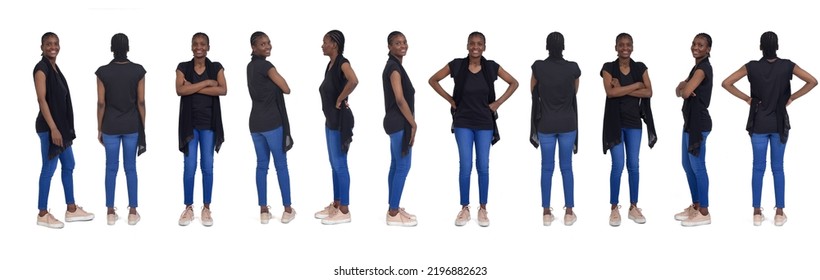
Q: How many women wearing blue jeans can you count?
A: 11